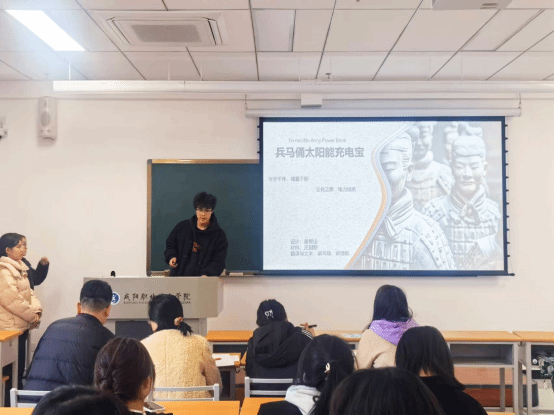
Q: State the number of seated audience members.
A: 9